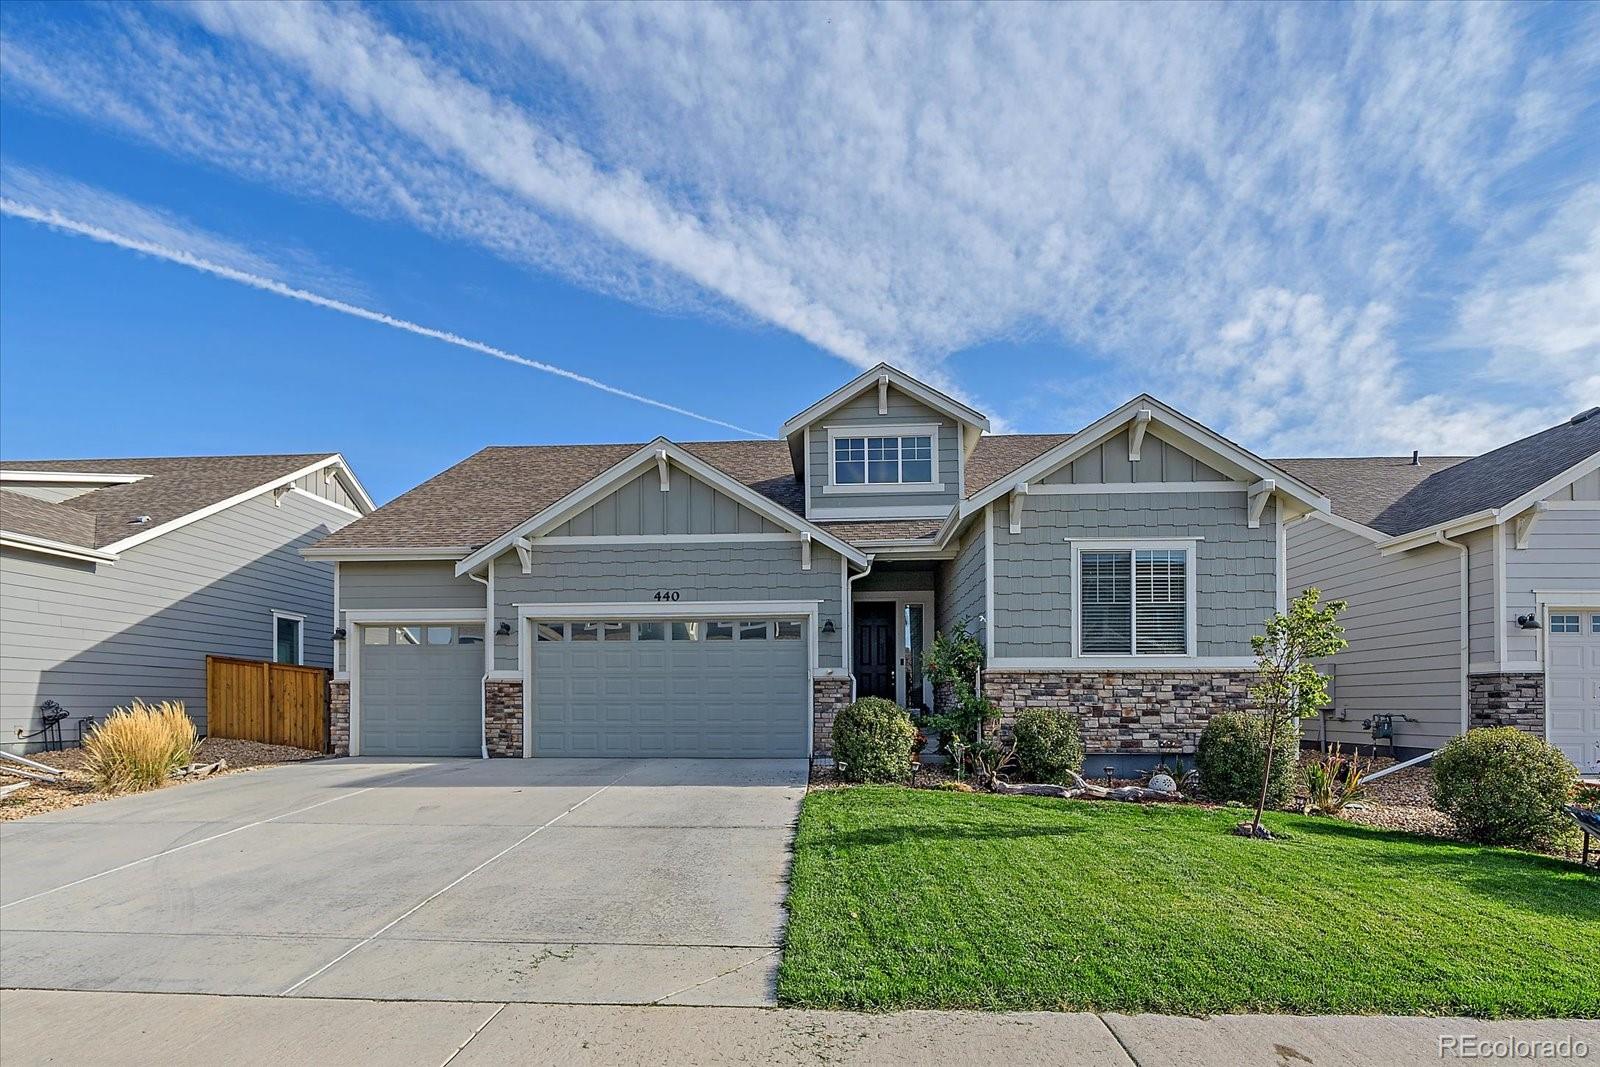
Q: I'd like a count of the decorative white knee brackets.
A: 10